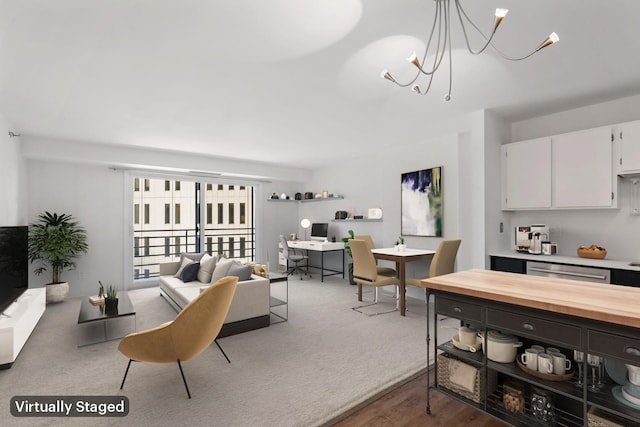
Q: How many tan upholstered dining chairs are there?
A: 3